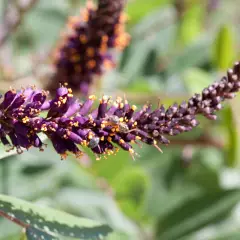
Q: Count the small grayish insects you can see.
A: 3